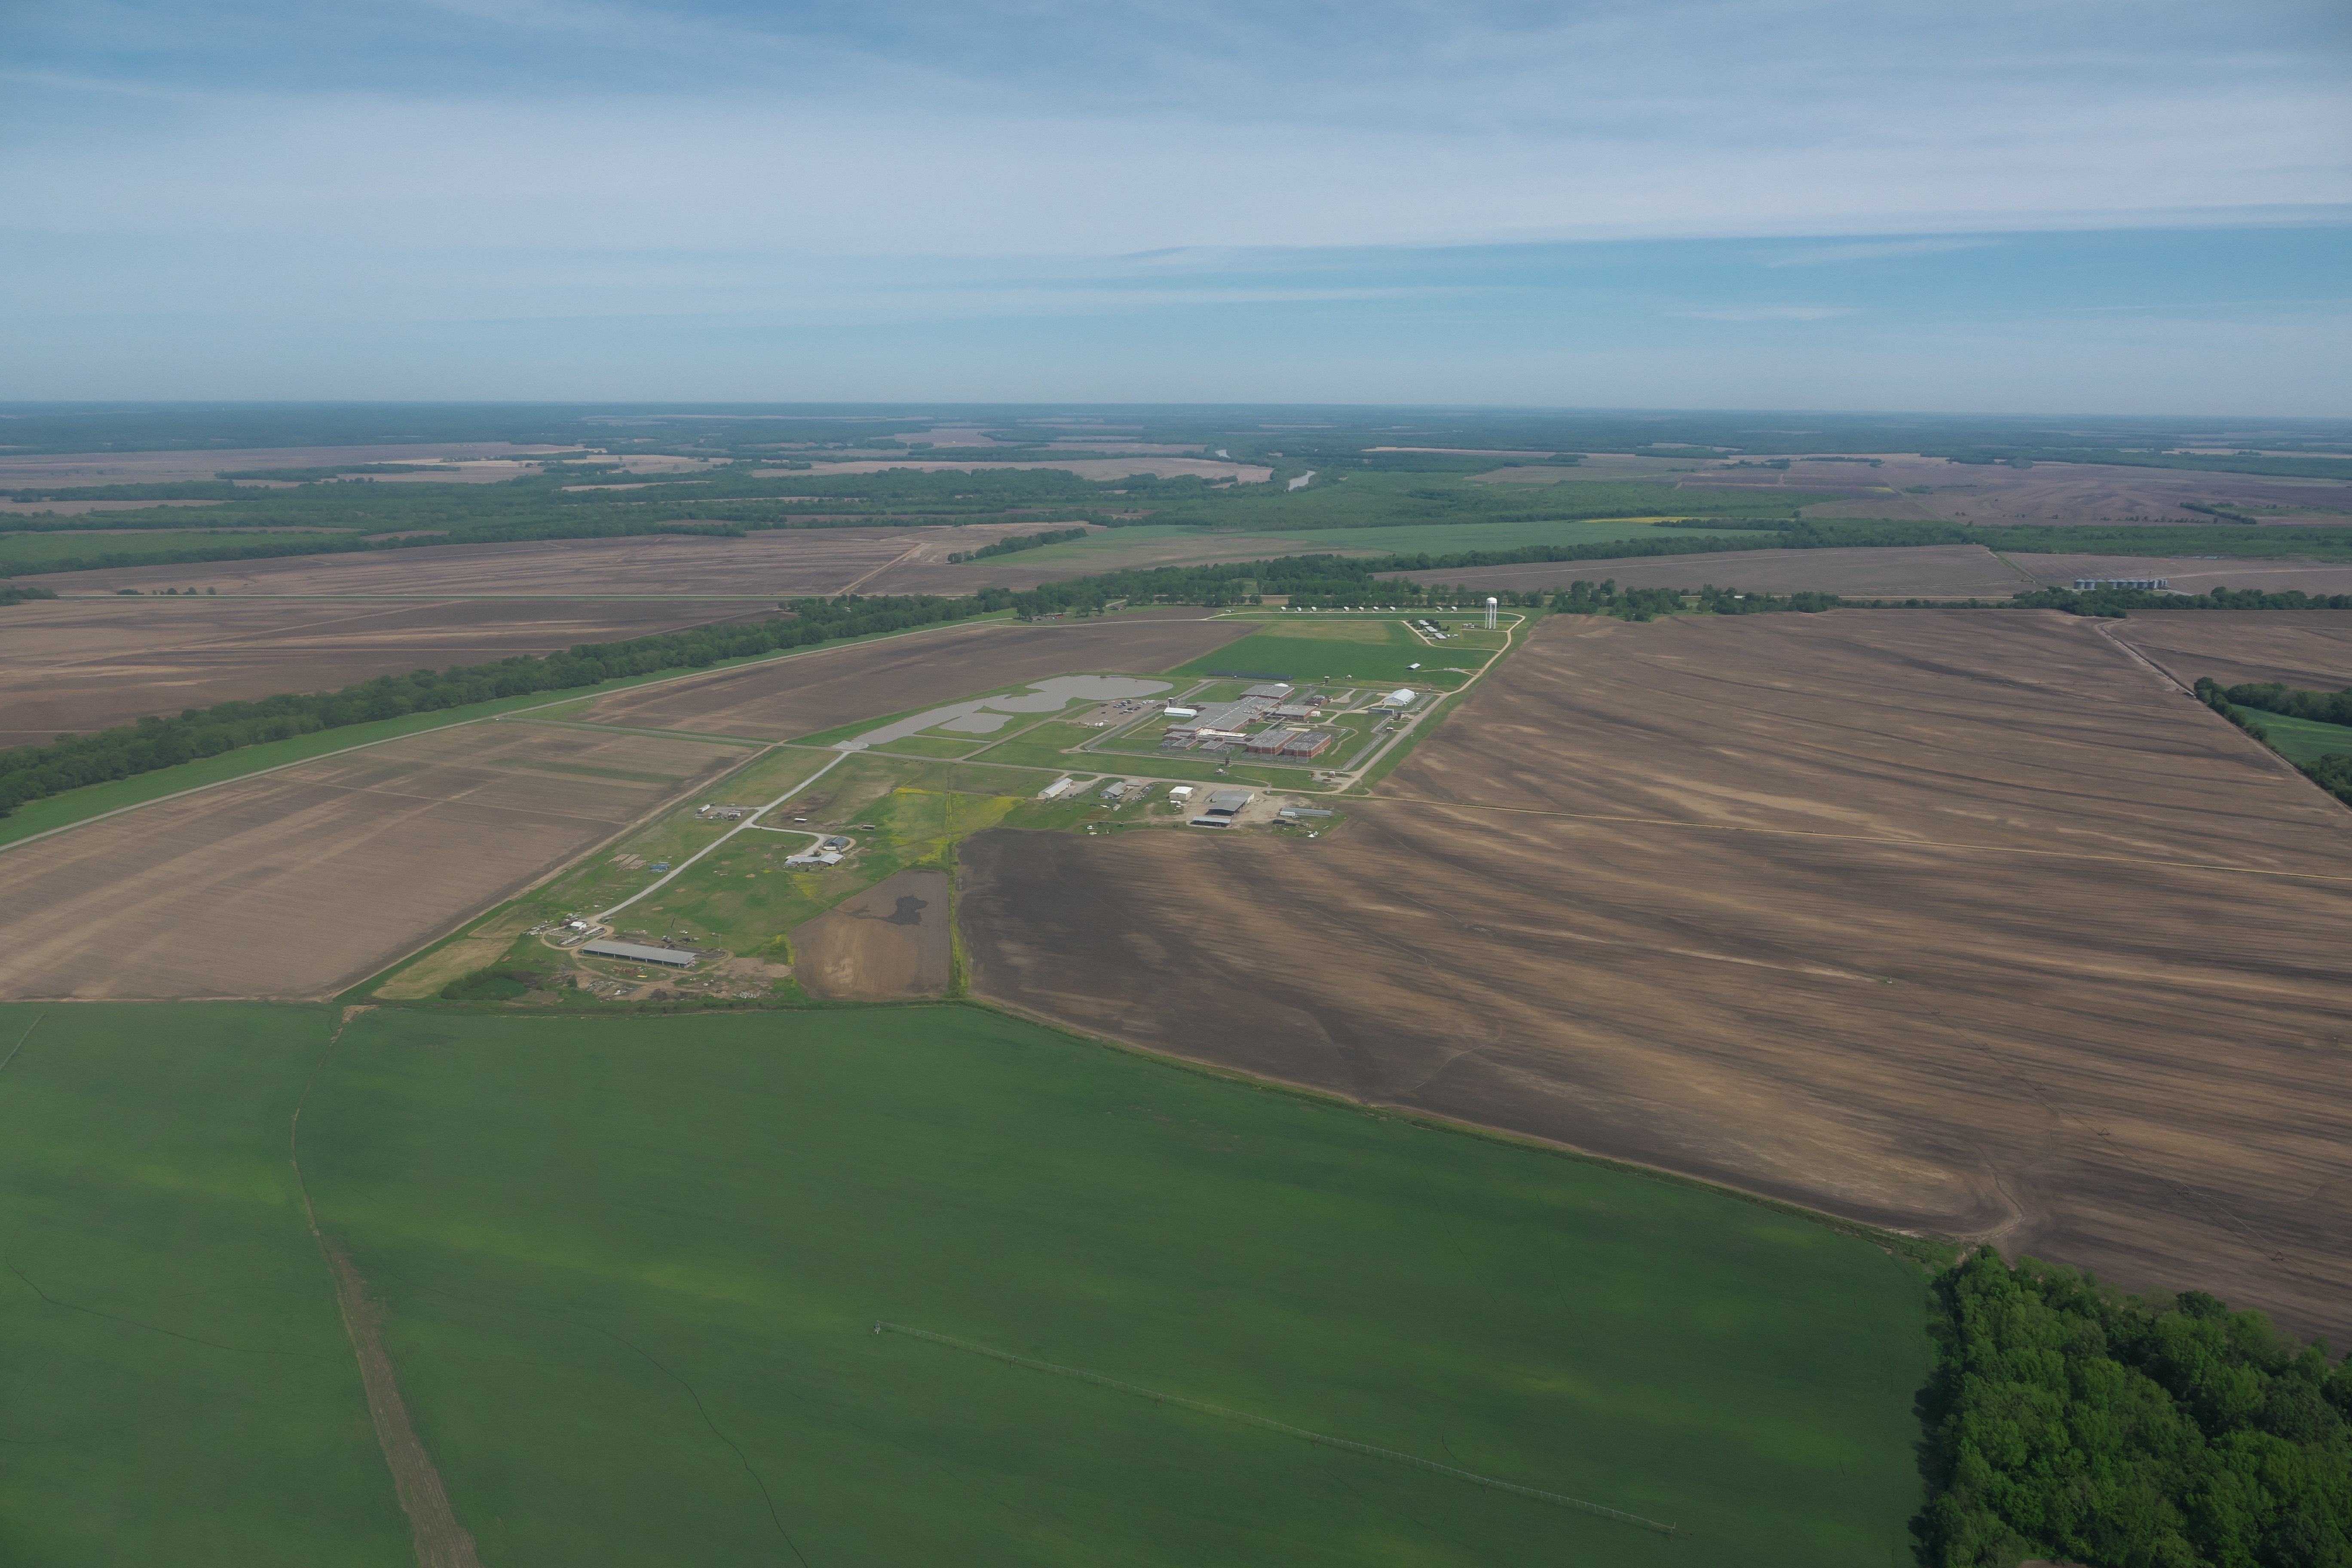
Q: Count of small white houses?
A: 9